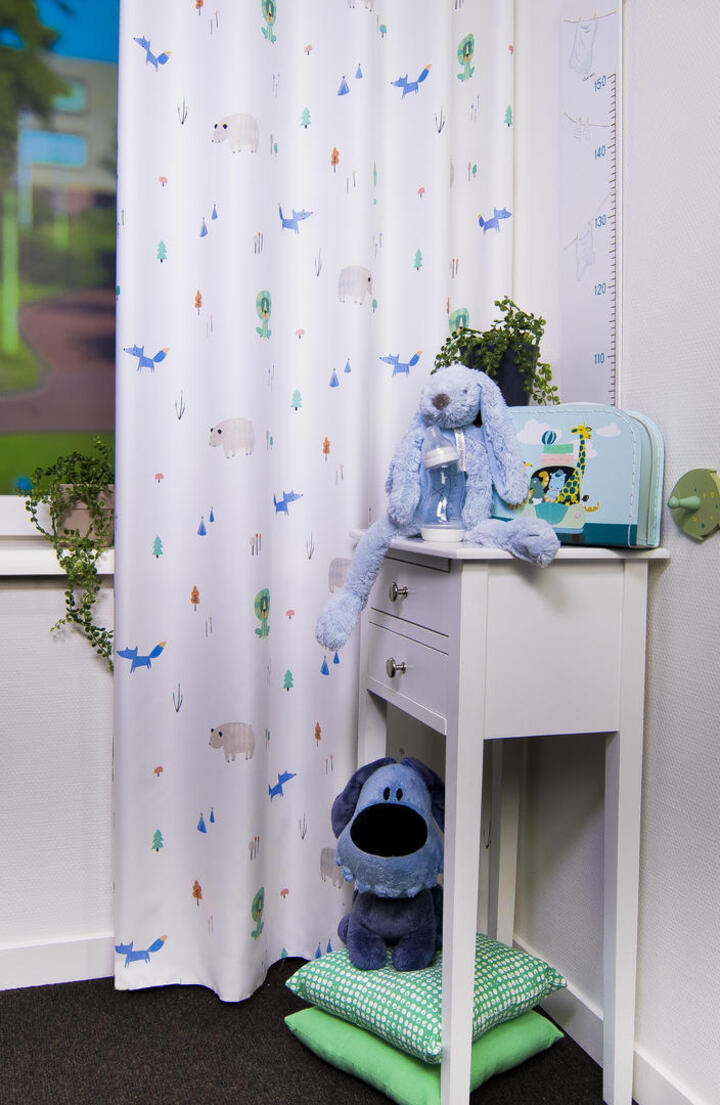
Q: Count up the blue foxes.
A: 10